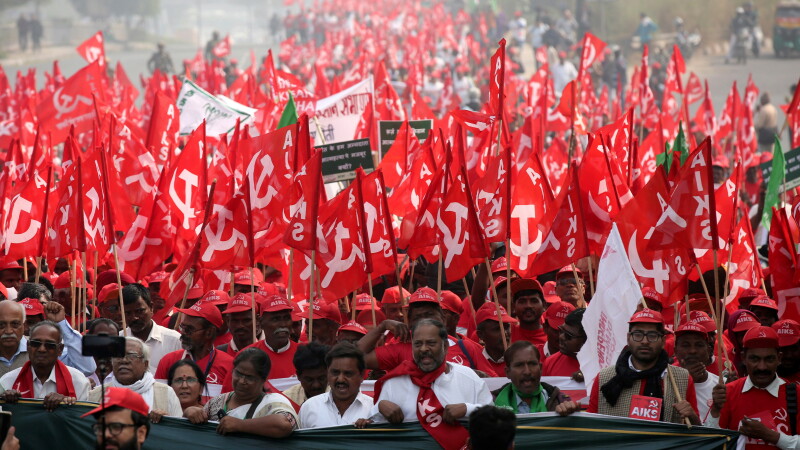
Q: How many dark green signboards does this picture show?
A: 3